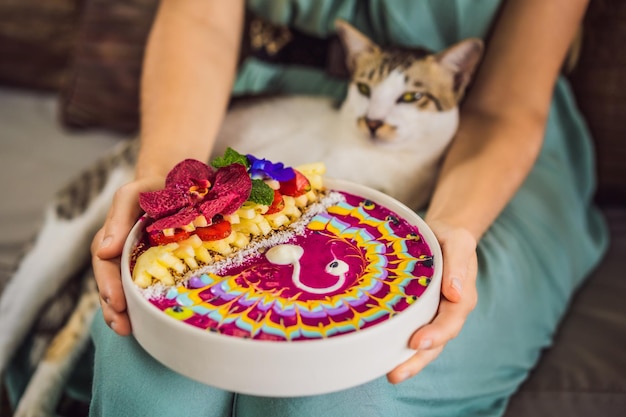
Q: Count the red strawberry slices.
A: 4